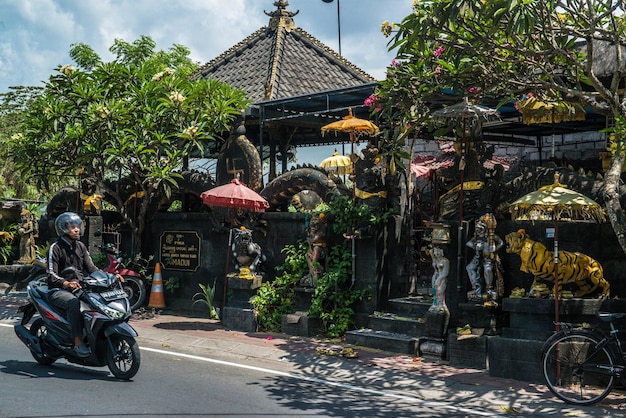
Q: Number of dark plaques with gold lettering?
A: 1